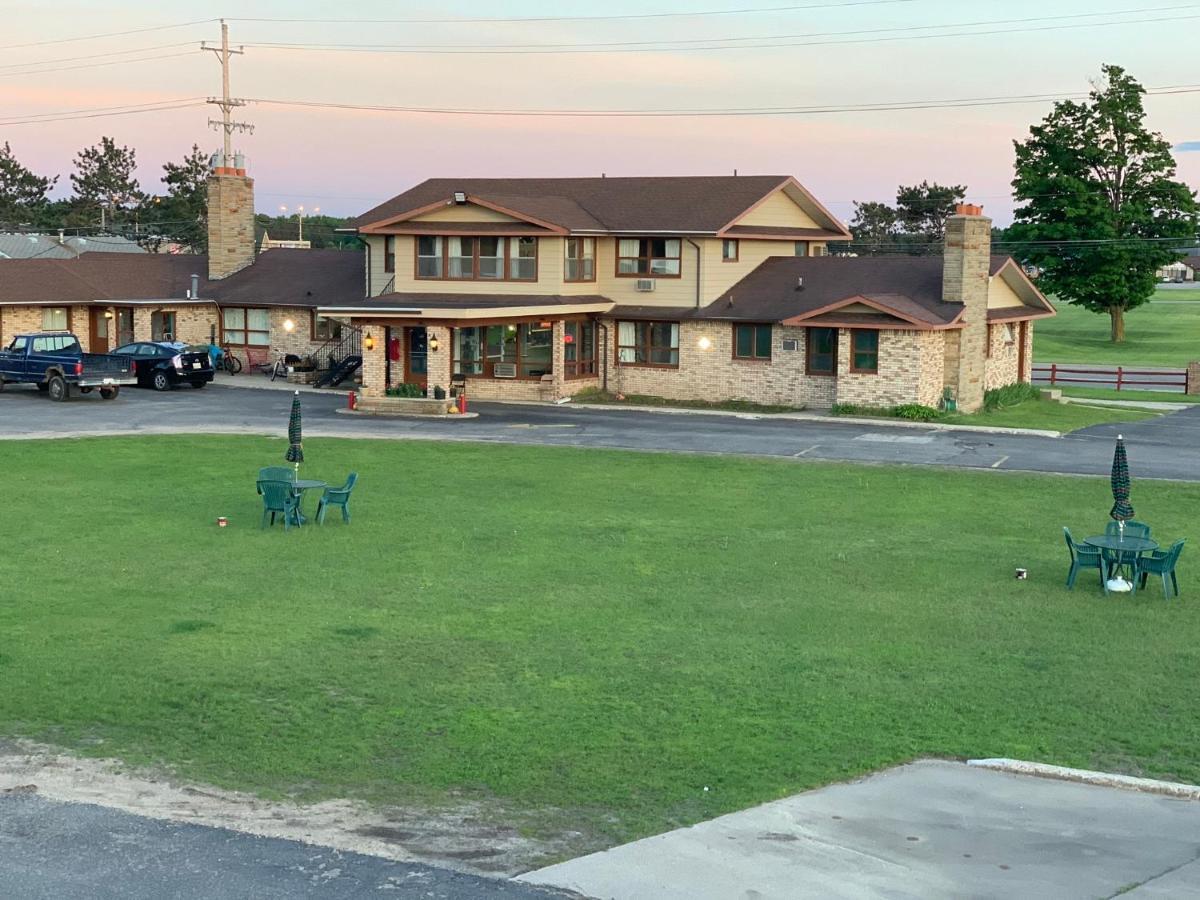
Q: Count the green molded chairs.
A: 6